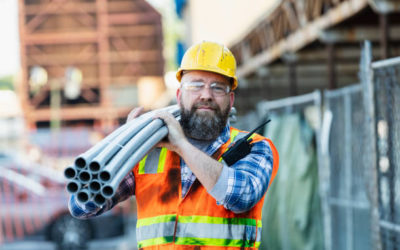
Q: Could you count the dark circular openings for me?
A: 10